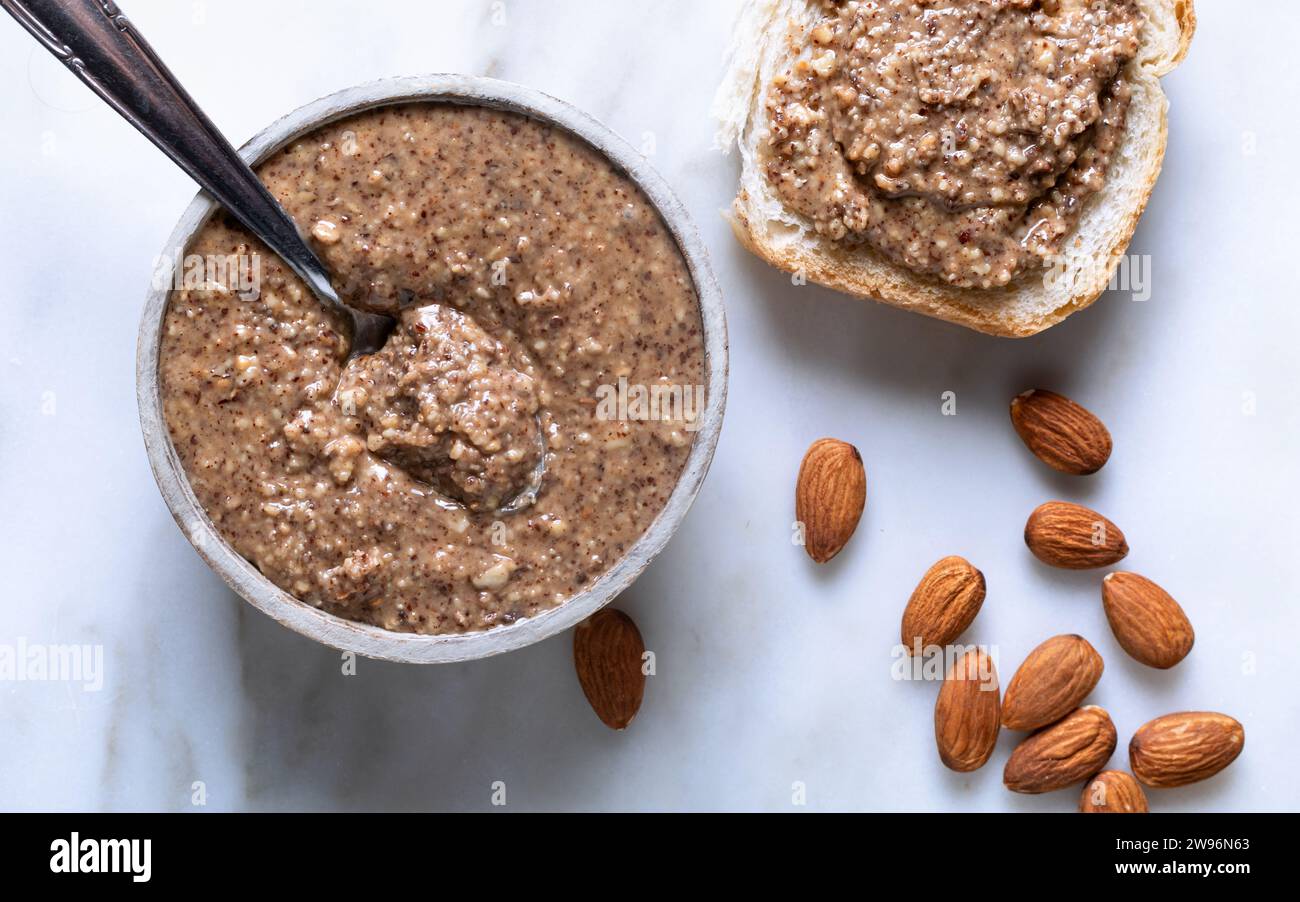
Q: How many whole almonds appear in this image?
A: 11